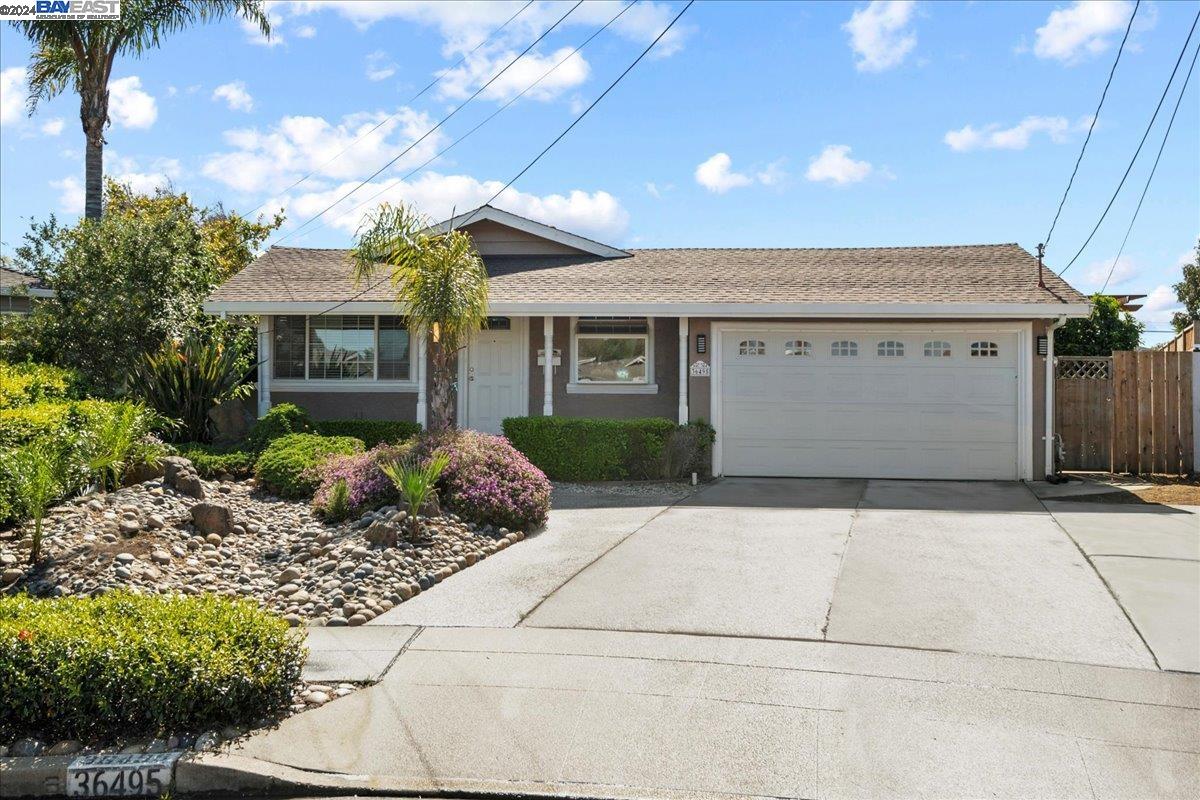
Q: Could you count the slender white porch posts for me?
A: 4